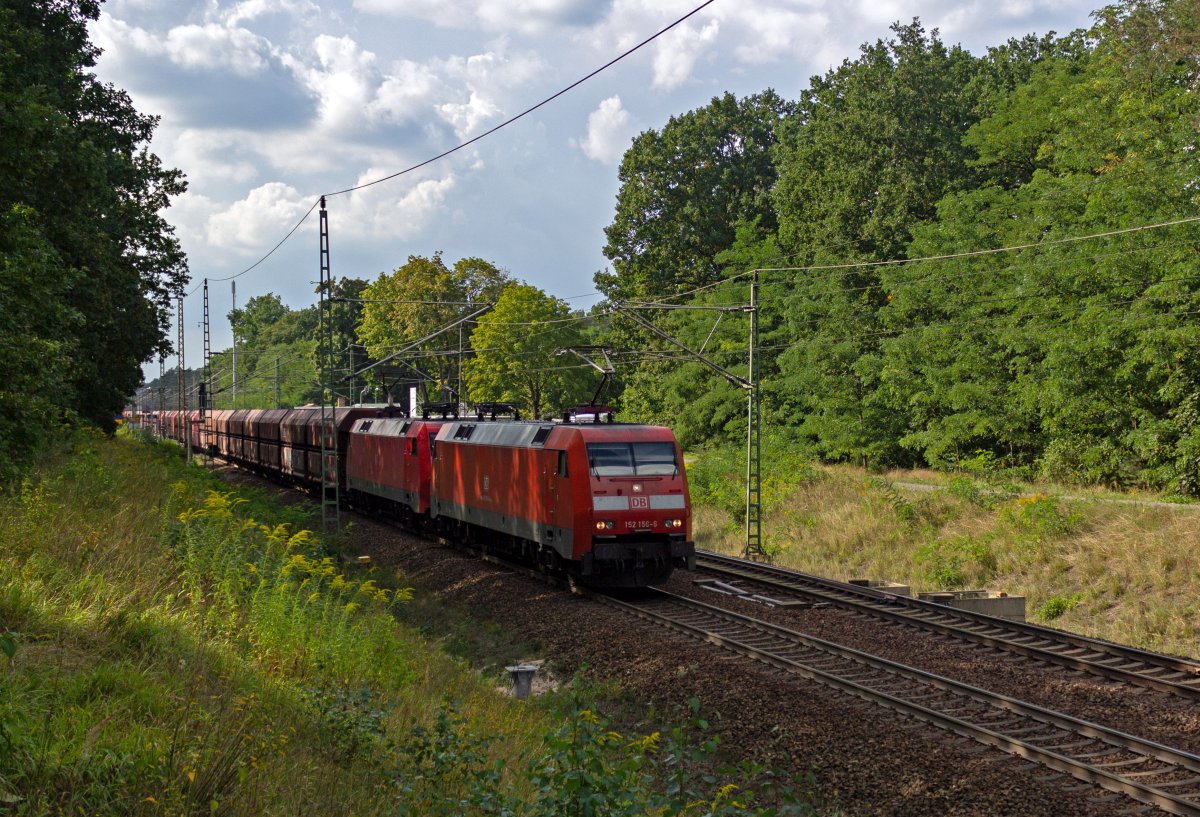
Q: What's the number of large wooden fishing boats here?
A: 0